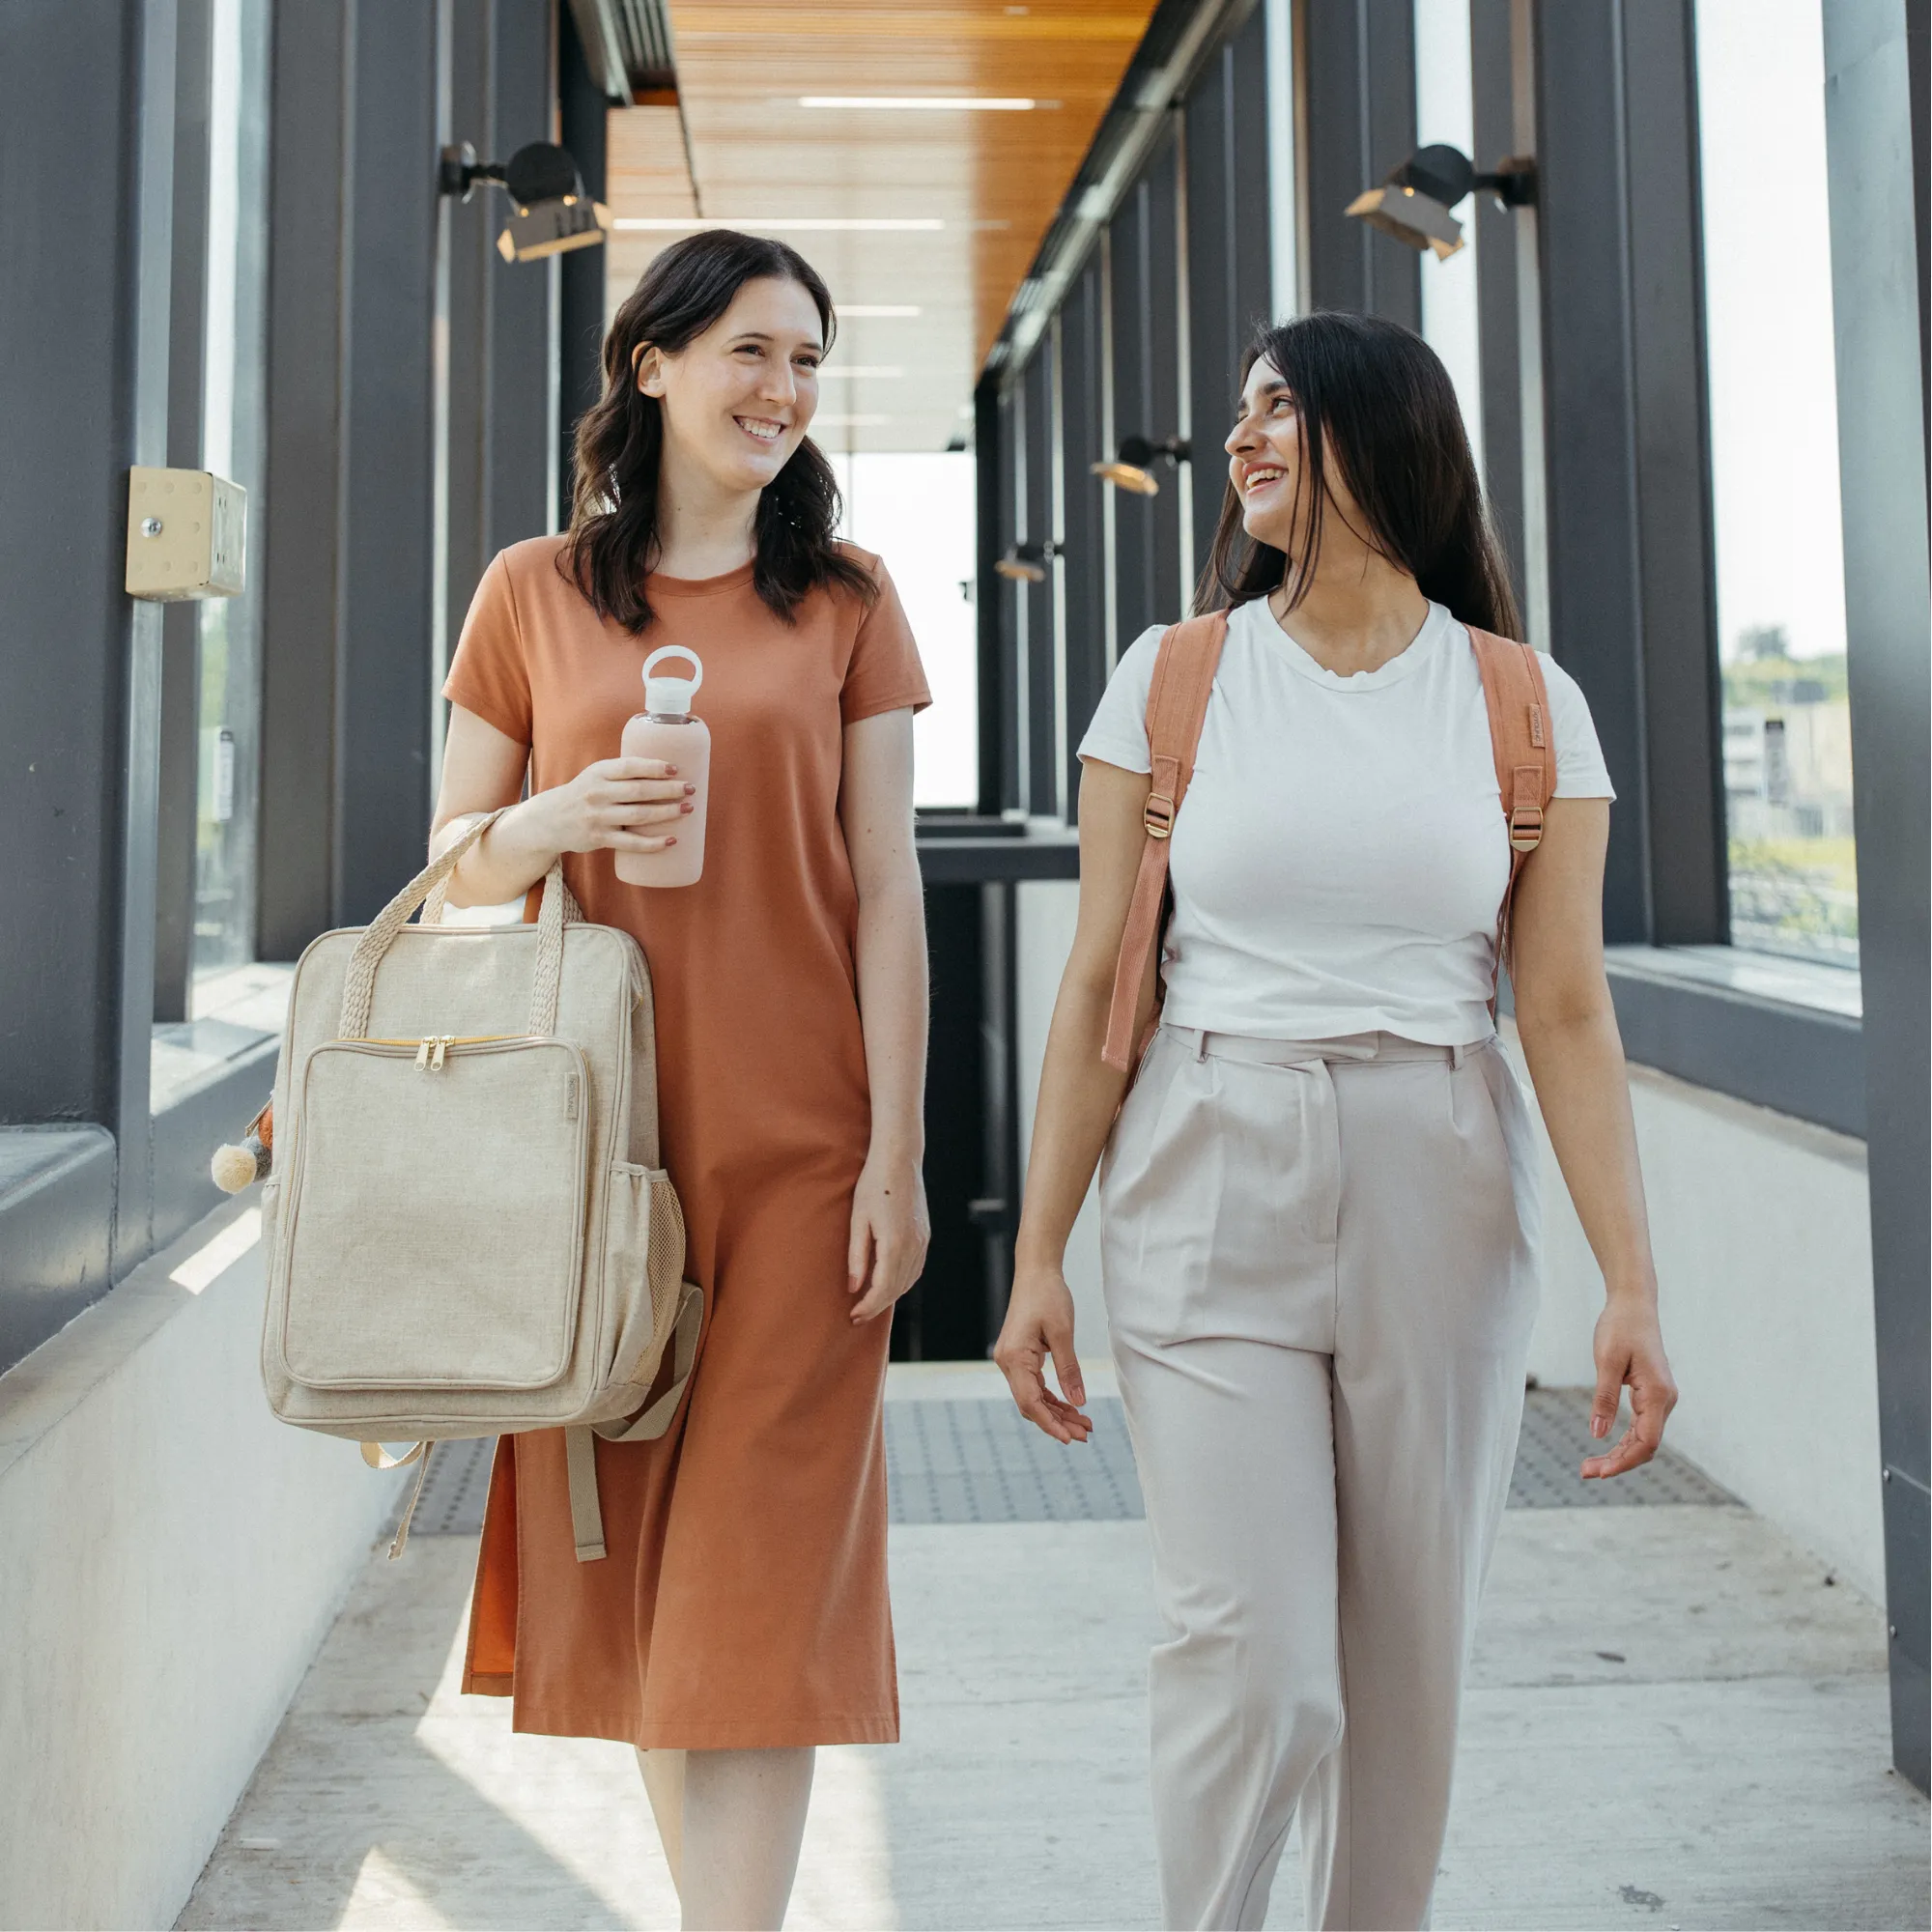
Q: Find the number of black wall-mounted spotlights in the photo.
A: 4